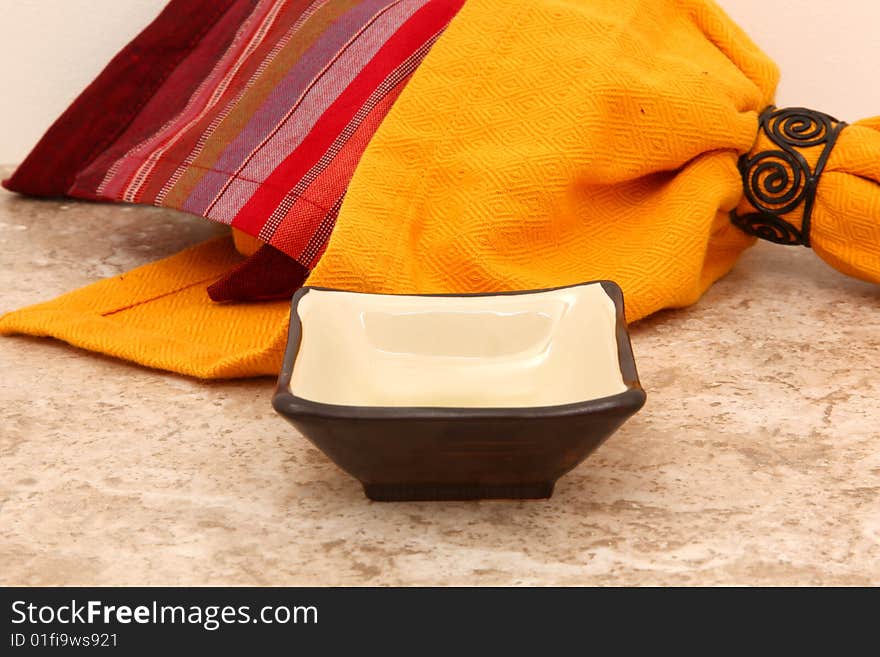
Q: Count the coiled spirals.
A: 3